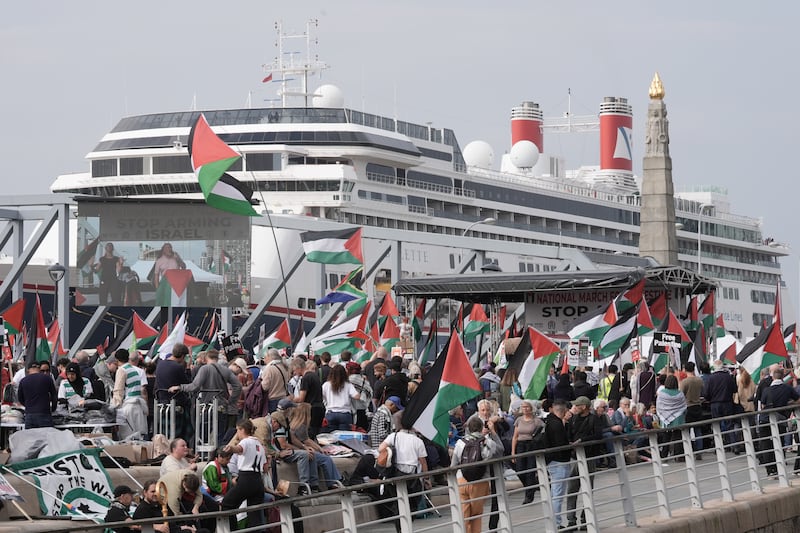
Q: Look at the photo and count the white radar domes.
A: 3